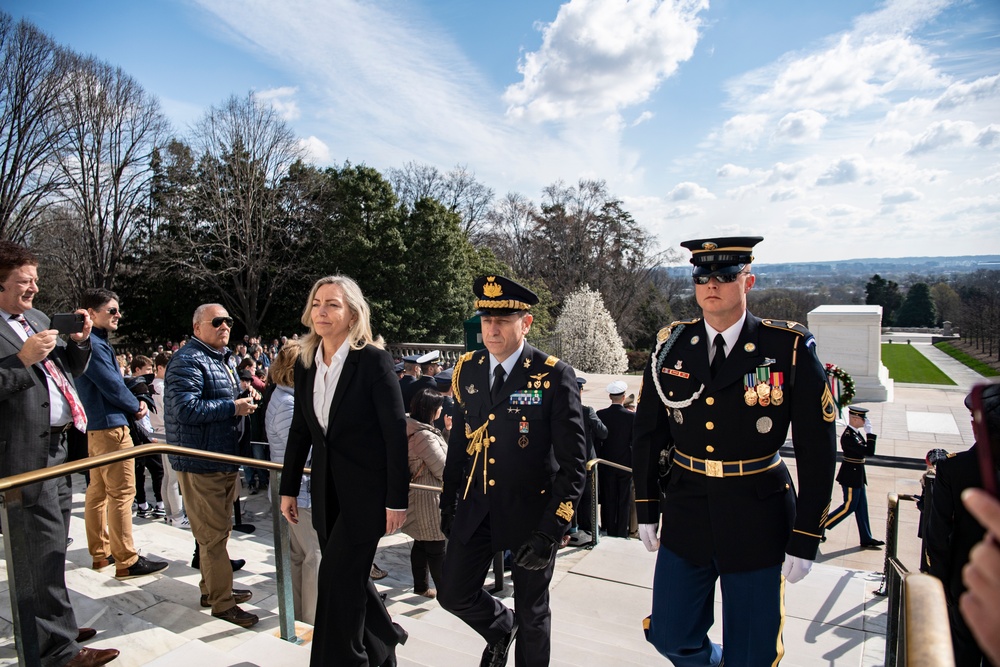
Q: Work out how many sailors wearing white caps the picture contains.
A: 2